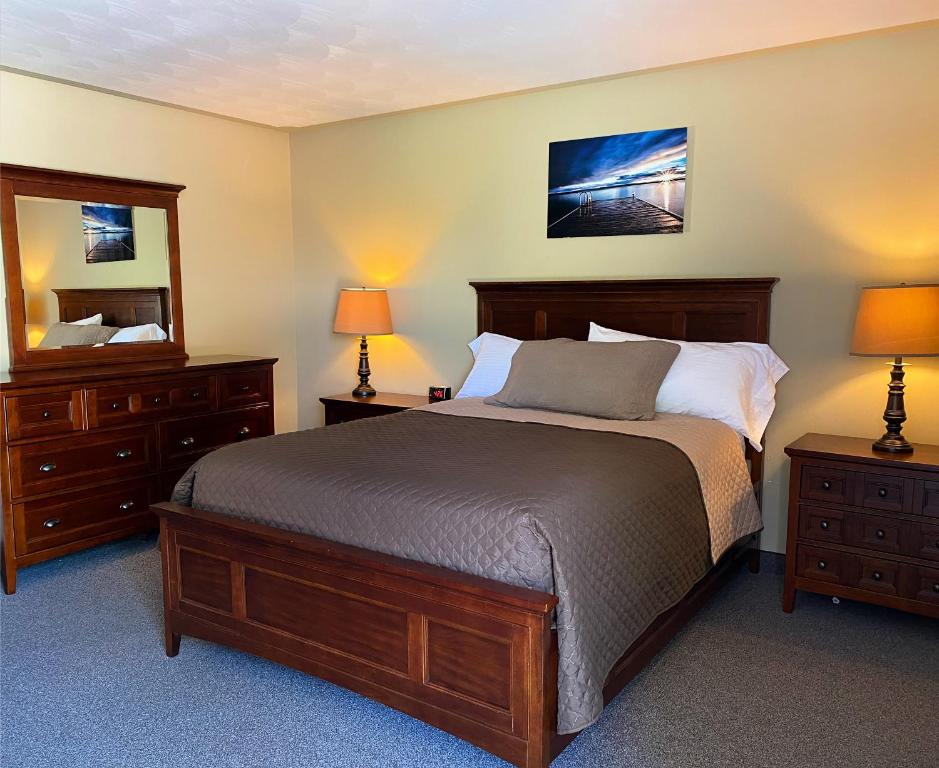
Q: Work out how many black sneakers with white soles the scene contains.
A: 0